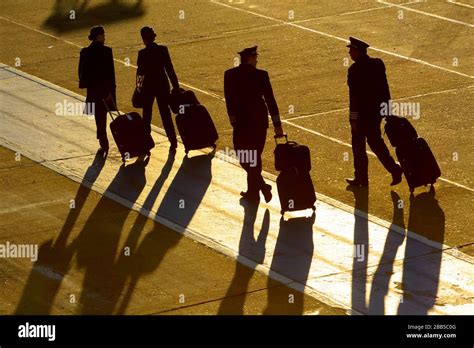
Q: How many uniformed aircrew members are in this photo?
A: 4